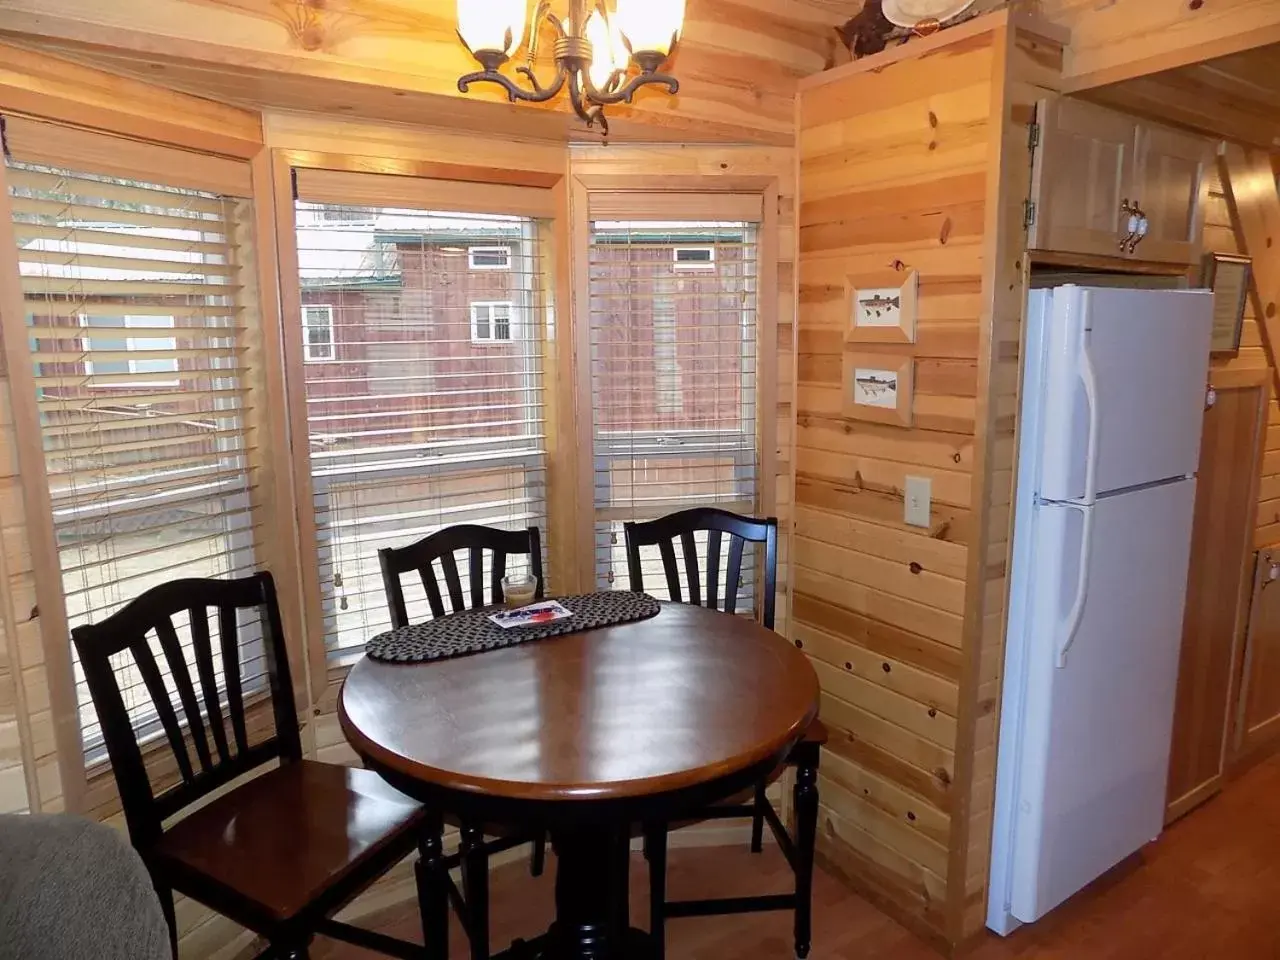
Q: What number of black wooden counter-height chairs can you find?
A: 3